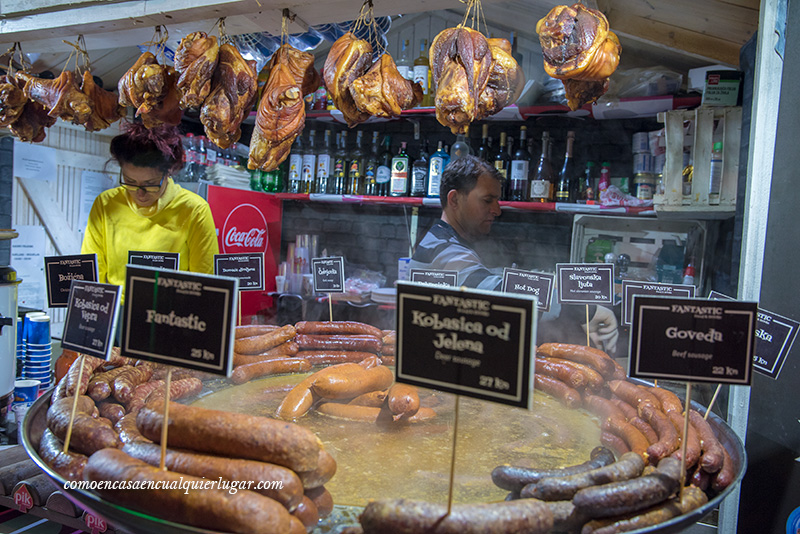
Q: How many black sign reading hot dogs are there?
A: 1